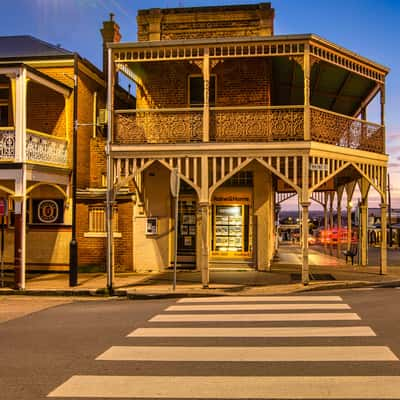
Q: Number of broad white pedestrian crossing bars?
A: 6